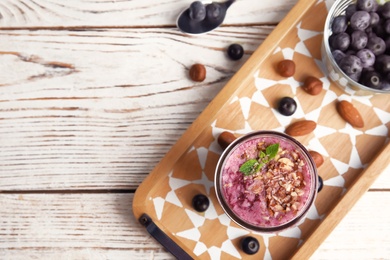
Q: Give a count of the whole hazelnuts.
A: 3